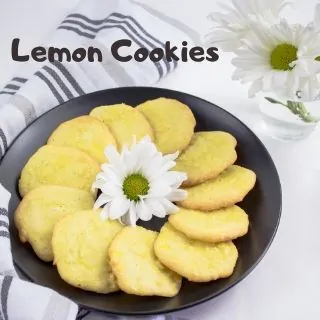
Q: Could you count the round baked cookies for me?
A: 11